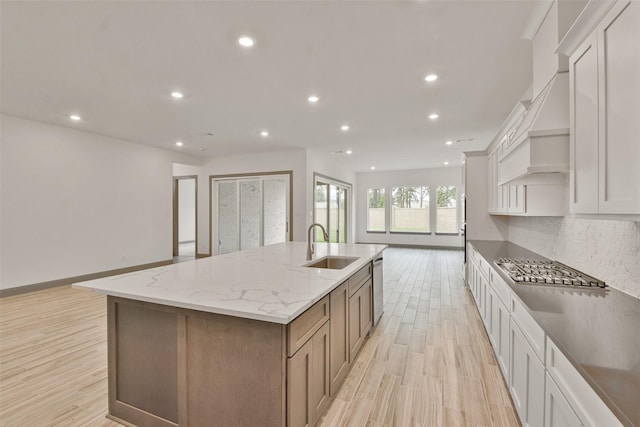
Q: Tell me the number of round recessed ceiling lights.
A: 13